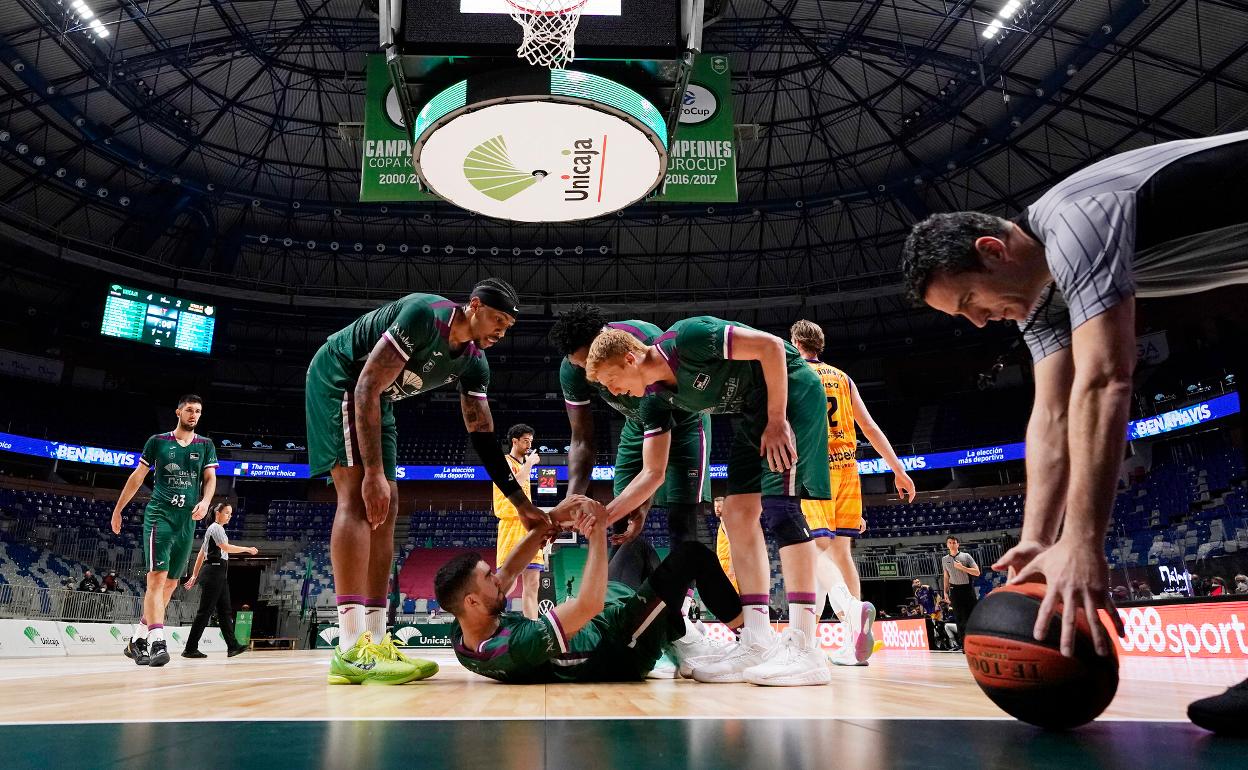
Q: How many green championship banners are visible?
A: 2